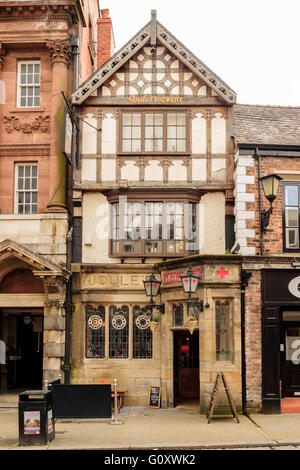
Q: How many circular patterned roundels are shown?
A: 3